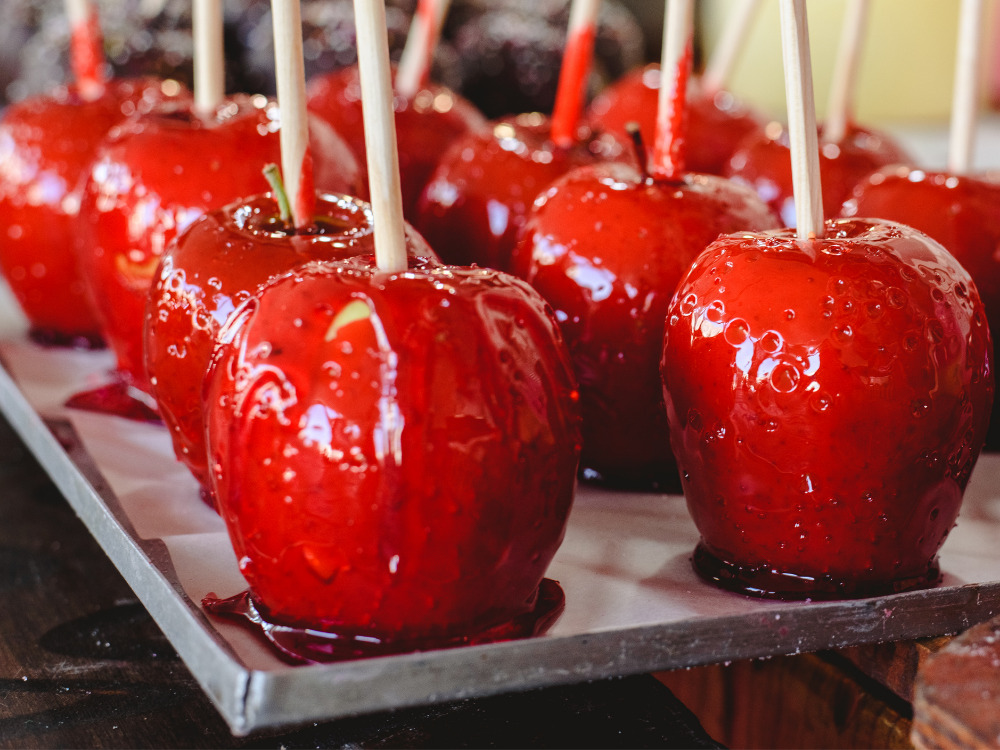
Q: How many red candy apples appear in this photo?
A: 11